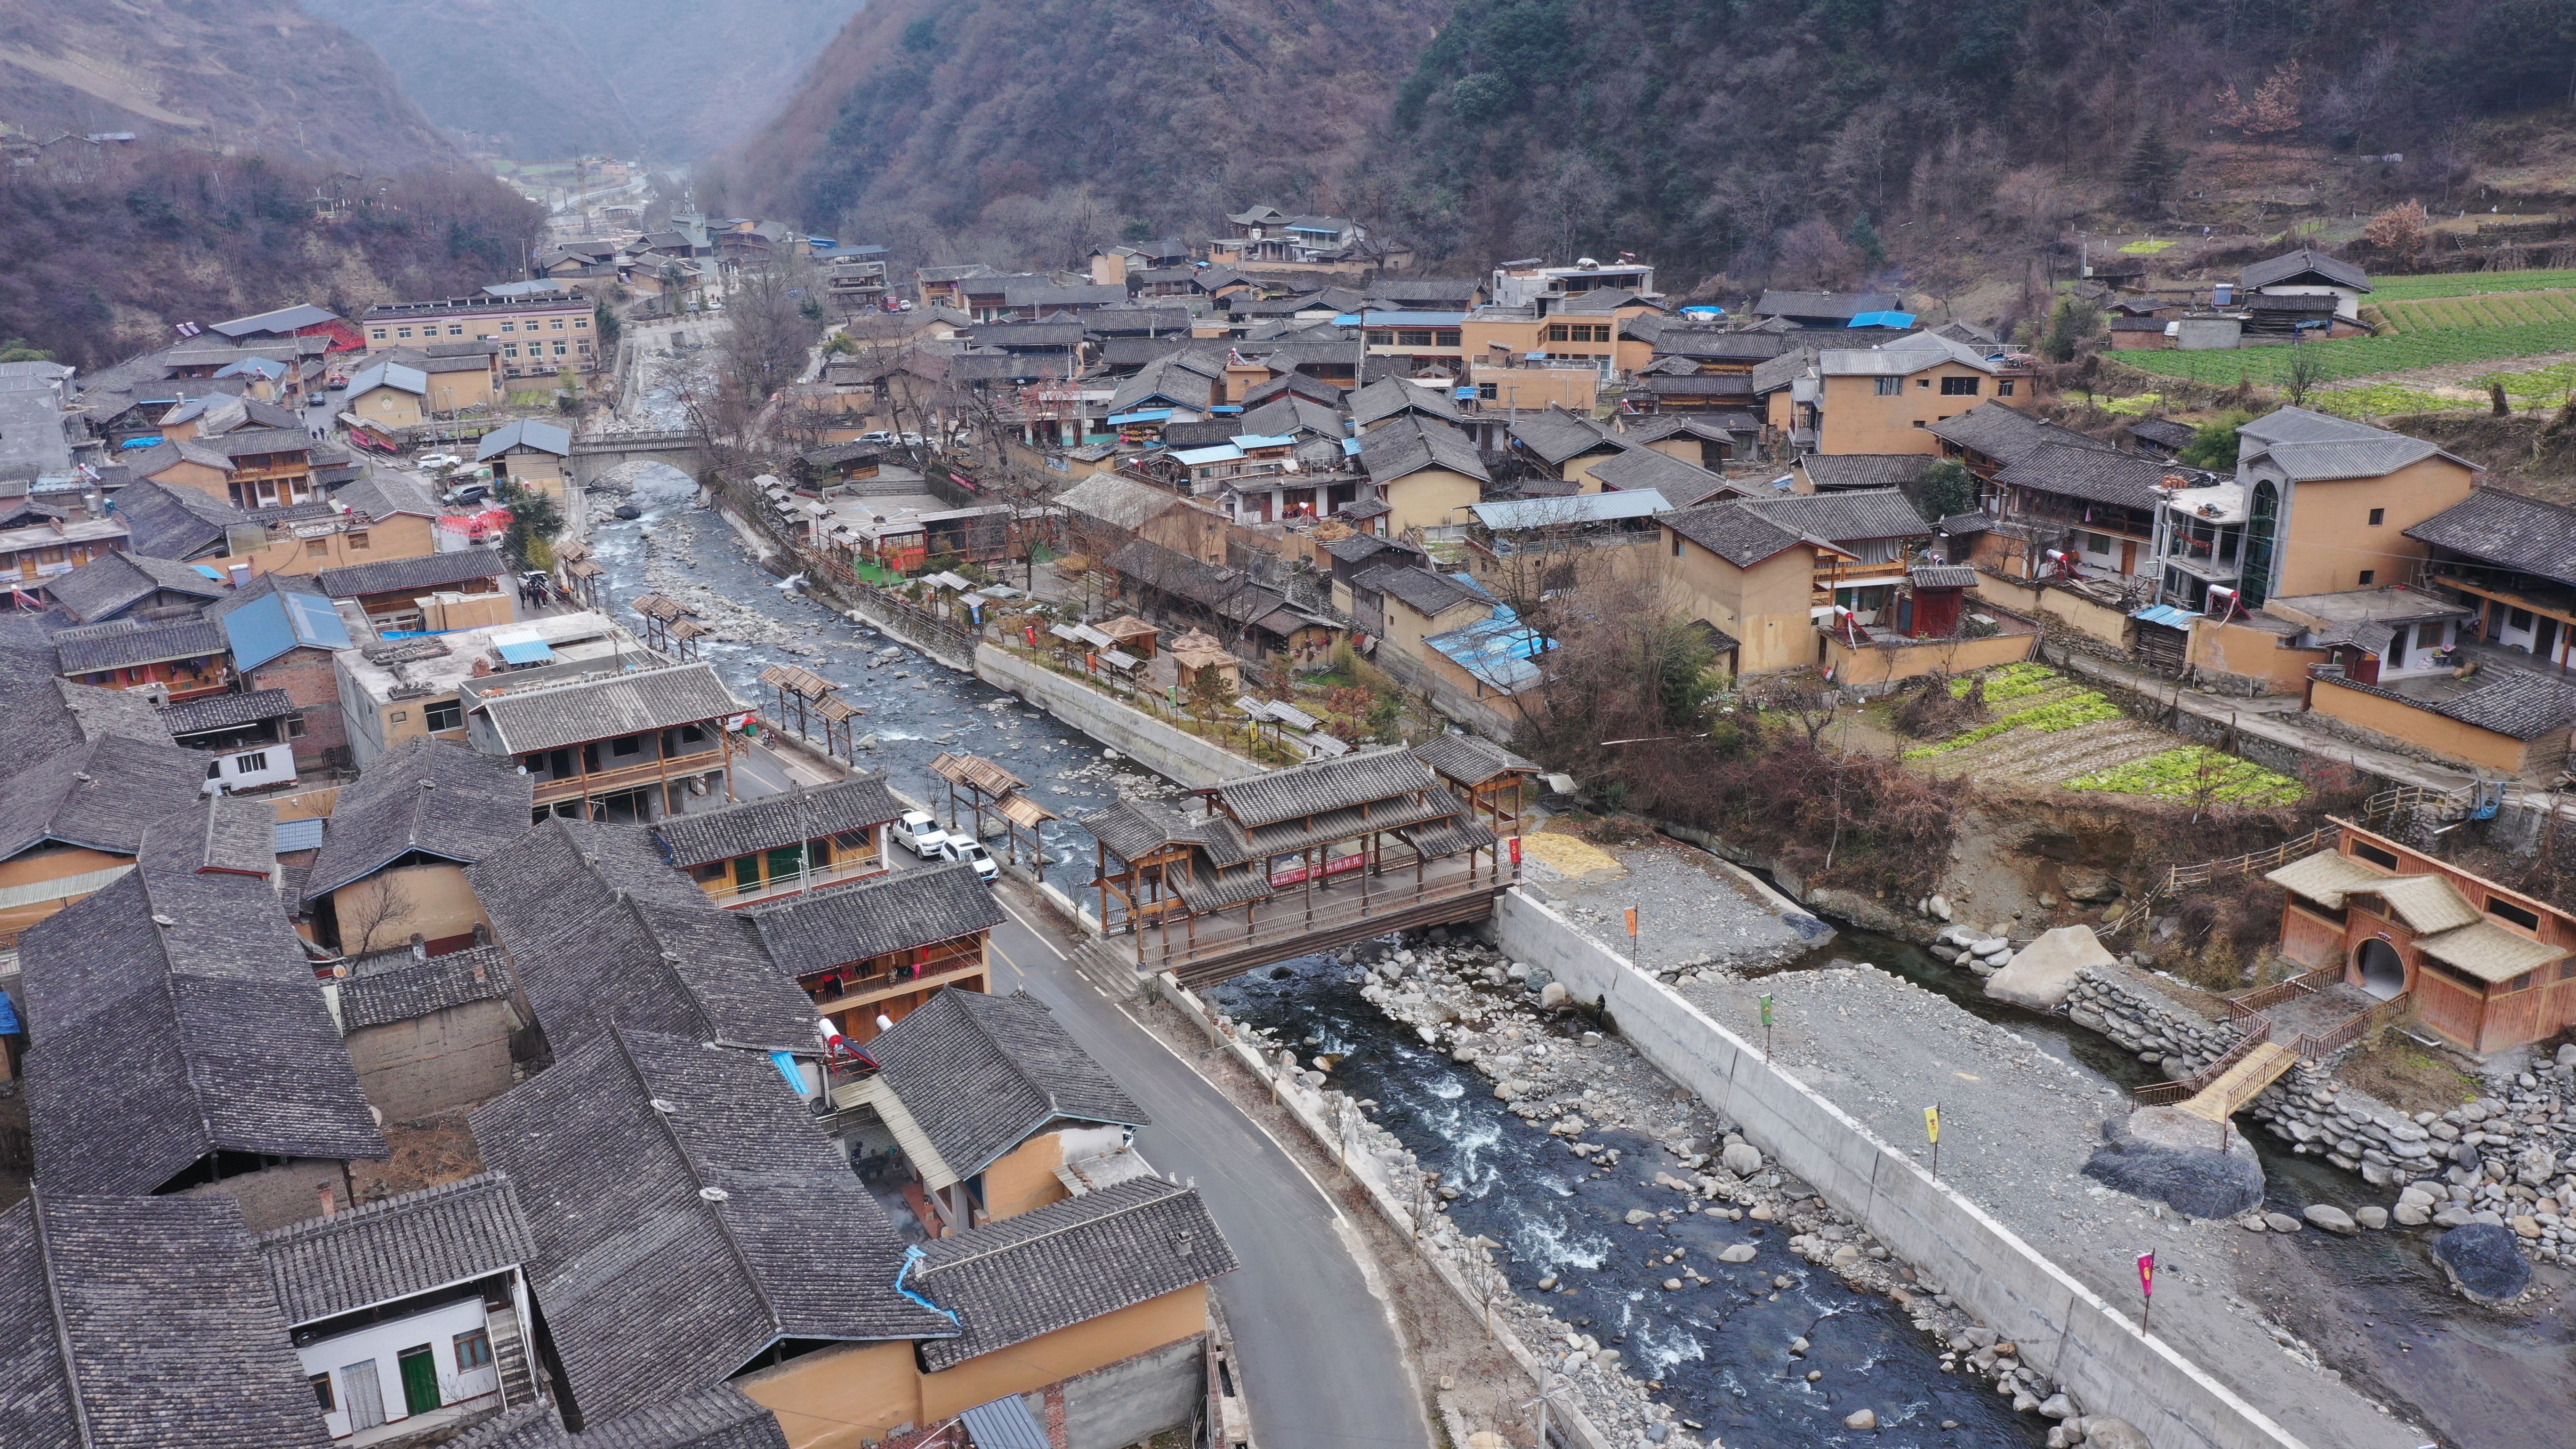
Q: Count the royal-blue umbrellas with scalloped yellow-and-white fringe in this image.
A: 0